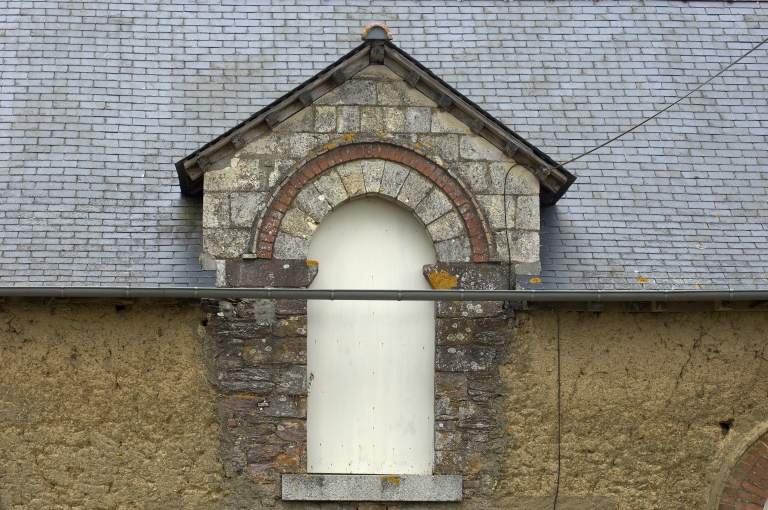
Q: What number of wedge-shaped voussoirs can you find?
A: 11